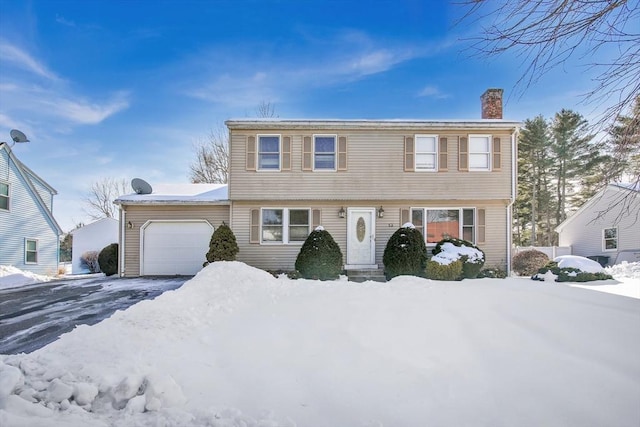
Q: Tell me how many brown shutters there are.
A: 12